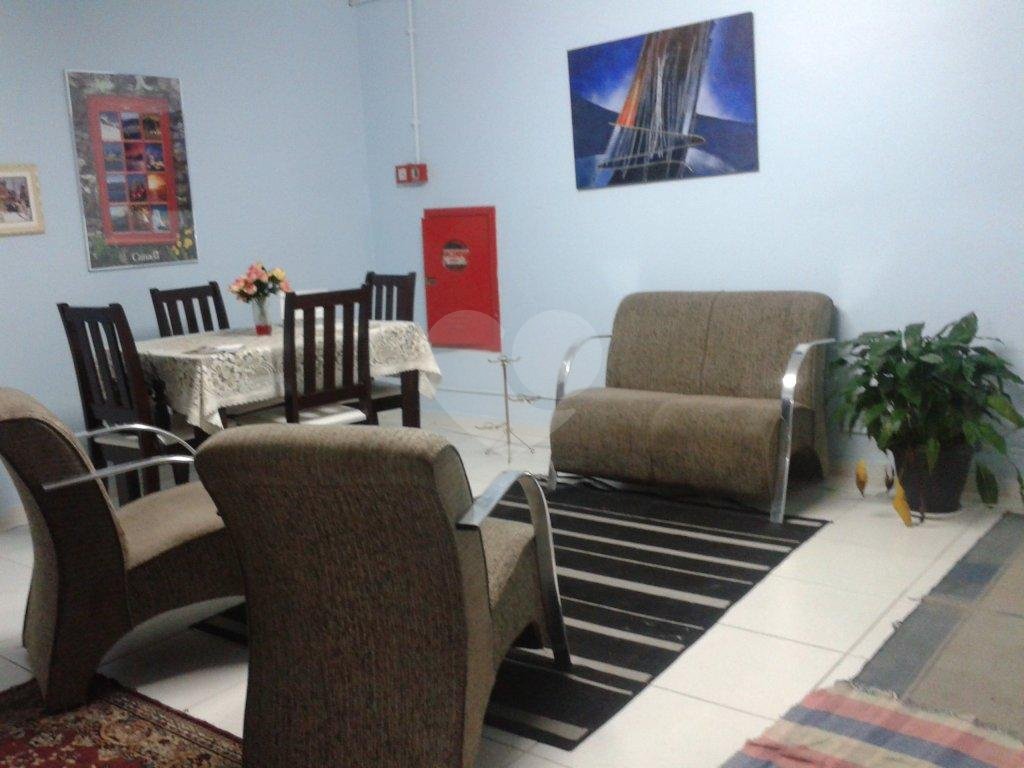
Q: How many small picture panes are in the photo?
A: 12